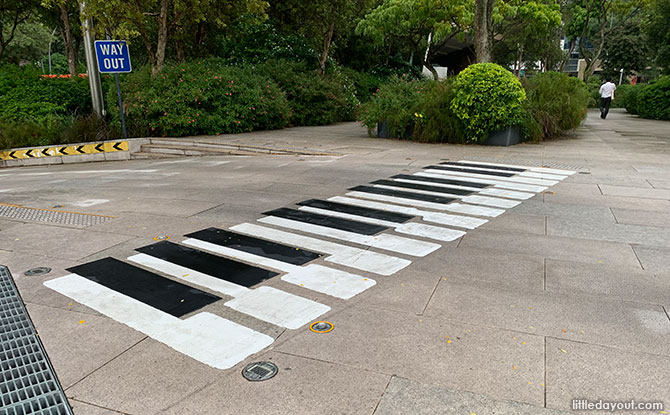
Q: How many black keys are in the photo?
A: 10